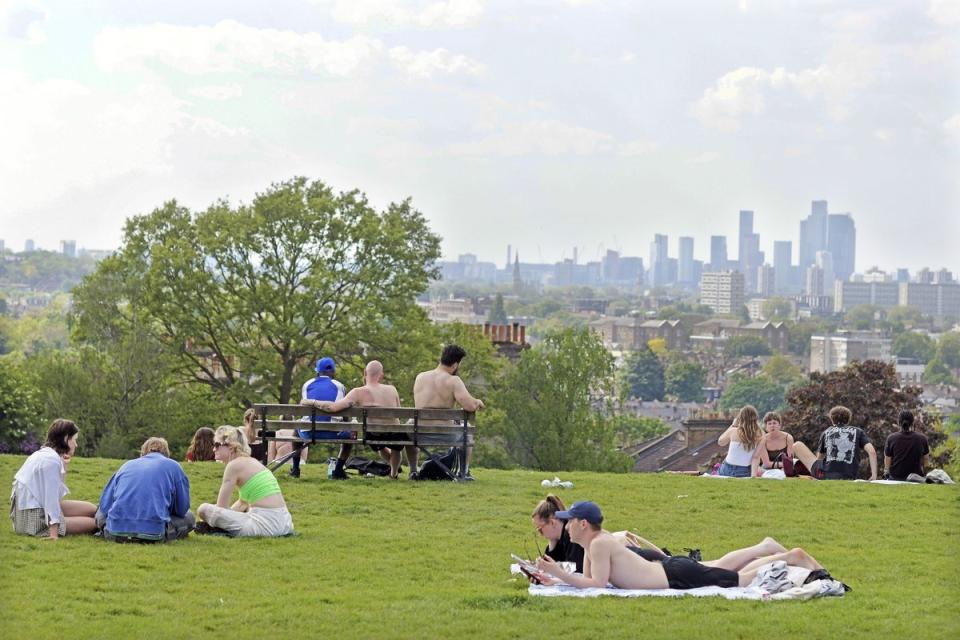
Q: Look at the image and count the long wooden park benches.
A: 1